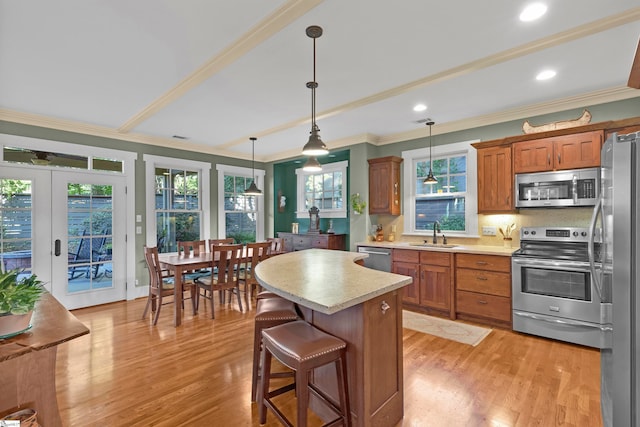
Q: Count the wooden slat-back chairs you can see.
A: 6